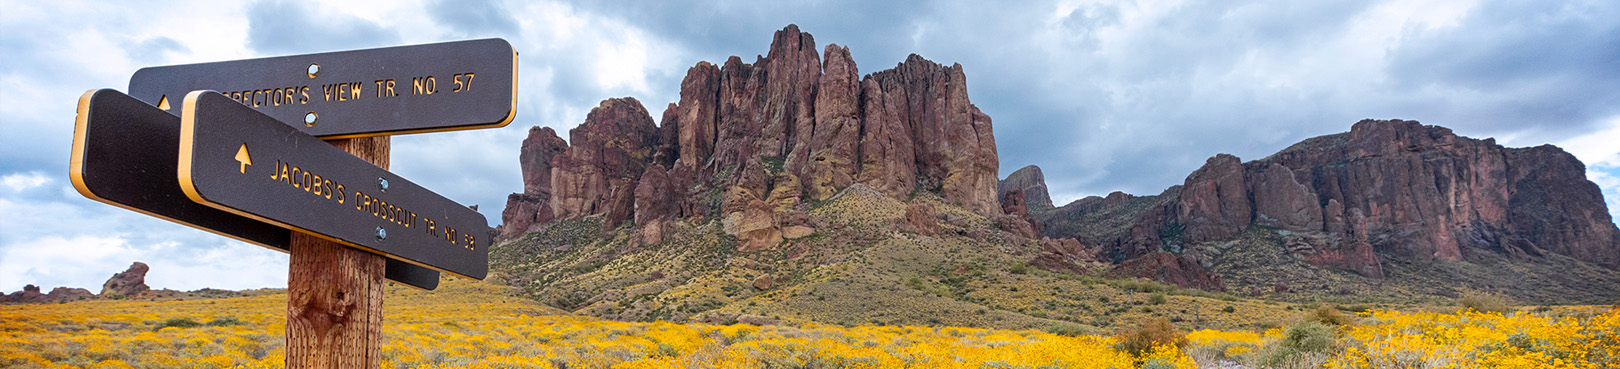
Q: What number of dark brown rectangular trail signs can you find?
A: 3